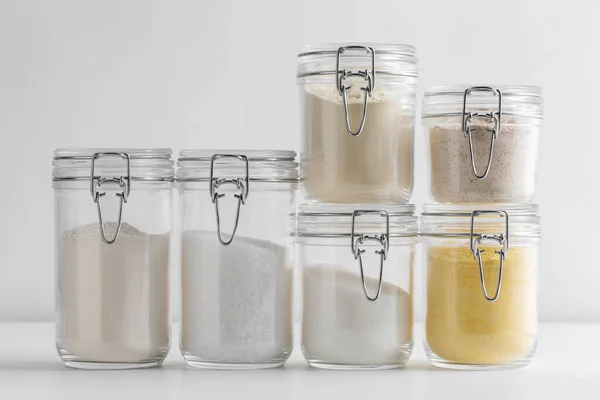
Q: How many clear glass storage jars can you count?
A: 6